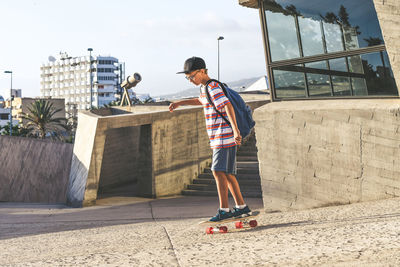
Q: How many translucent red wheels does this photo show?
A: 4